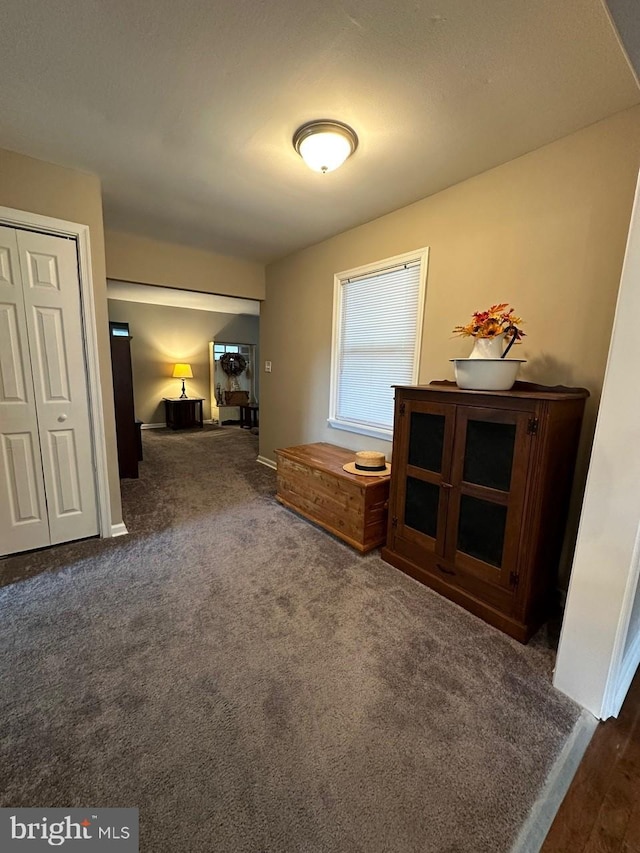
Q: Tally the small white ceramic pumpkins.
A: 0